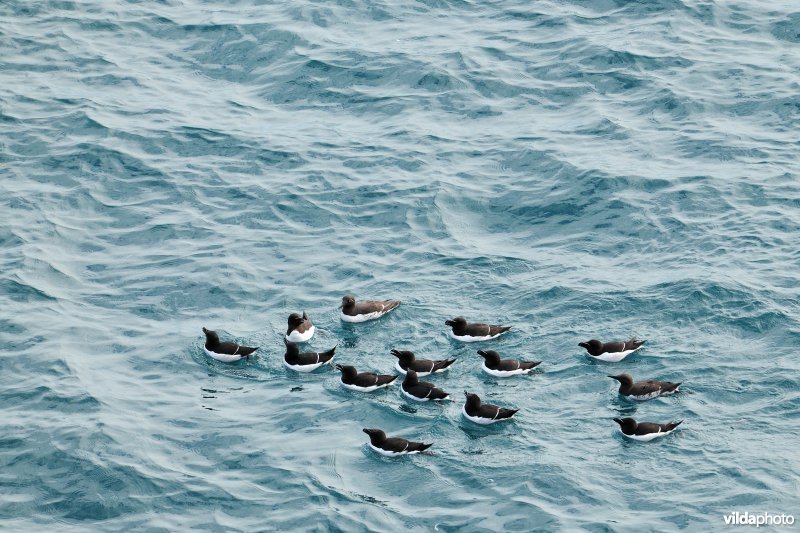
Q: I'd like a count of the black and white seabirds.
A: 14